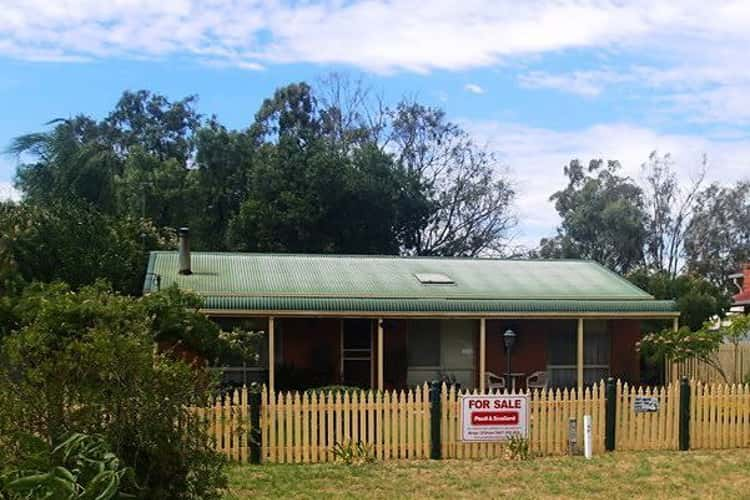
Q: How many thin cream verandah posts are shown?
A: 5